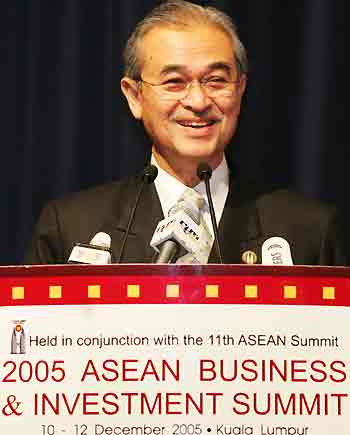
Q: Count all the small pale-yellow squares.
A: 9